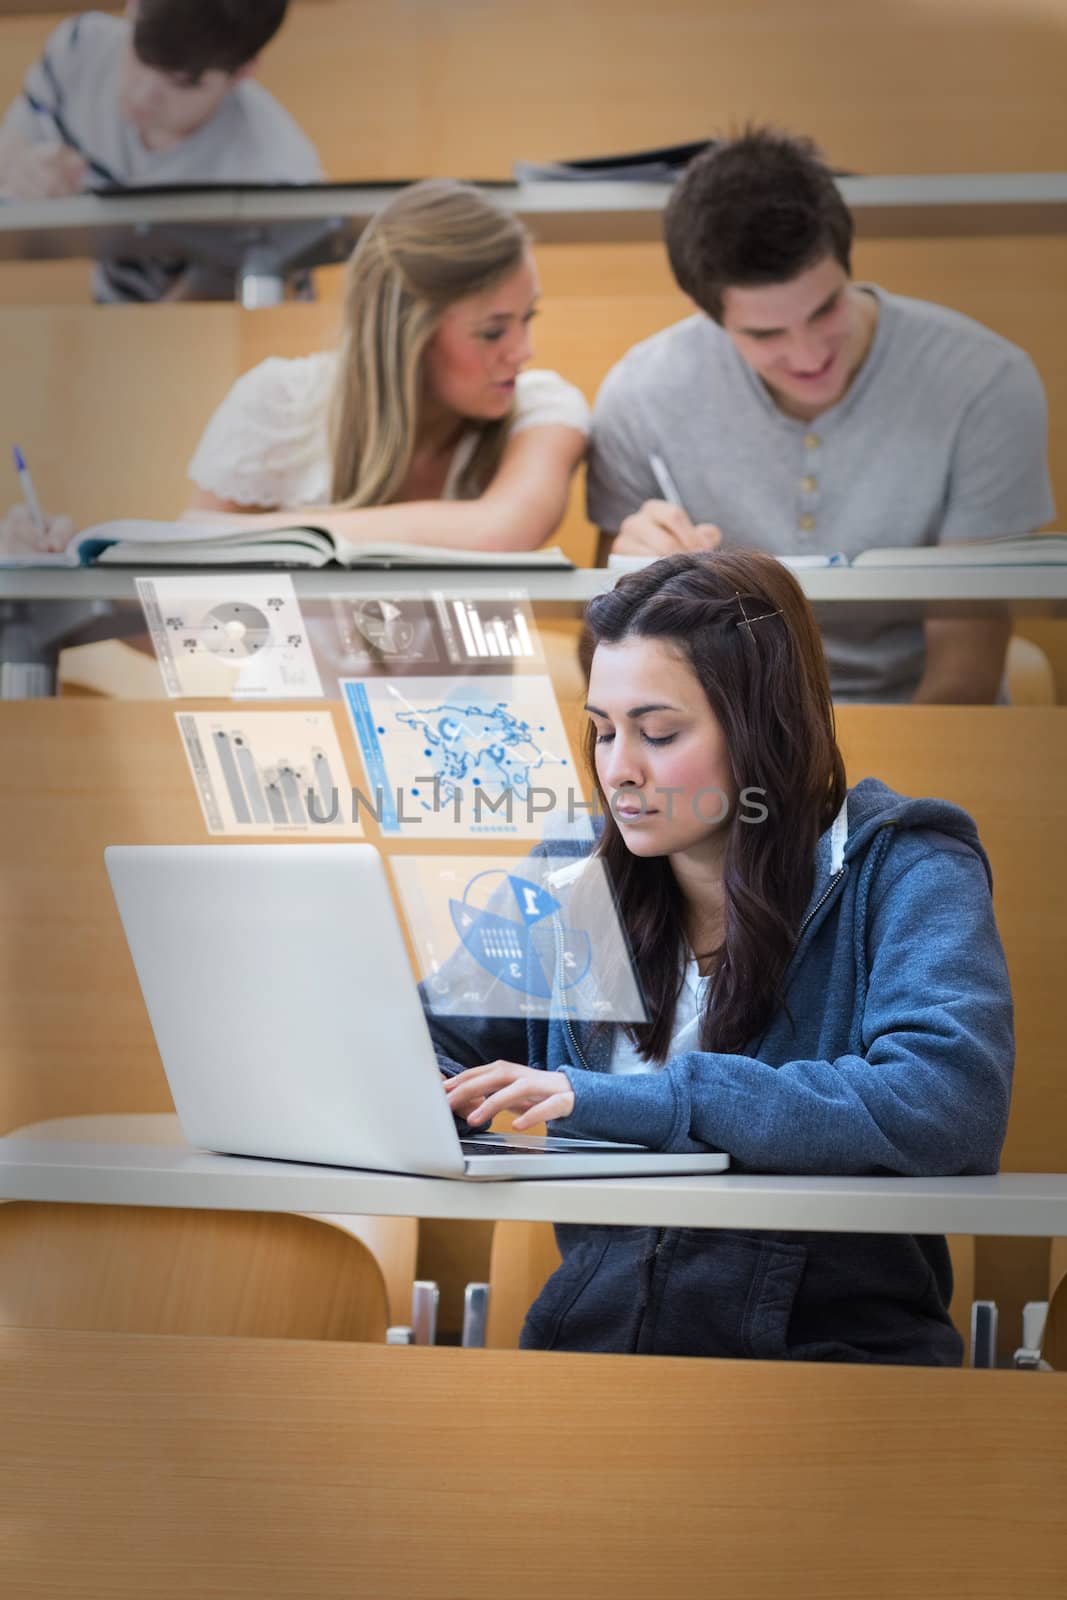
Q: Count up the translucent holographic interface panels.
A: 6